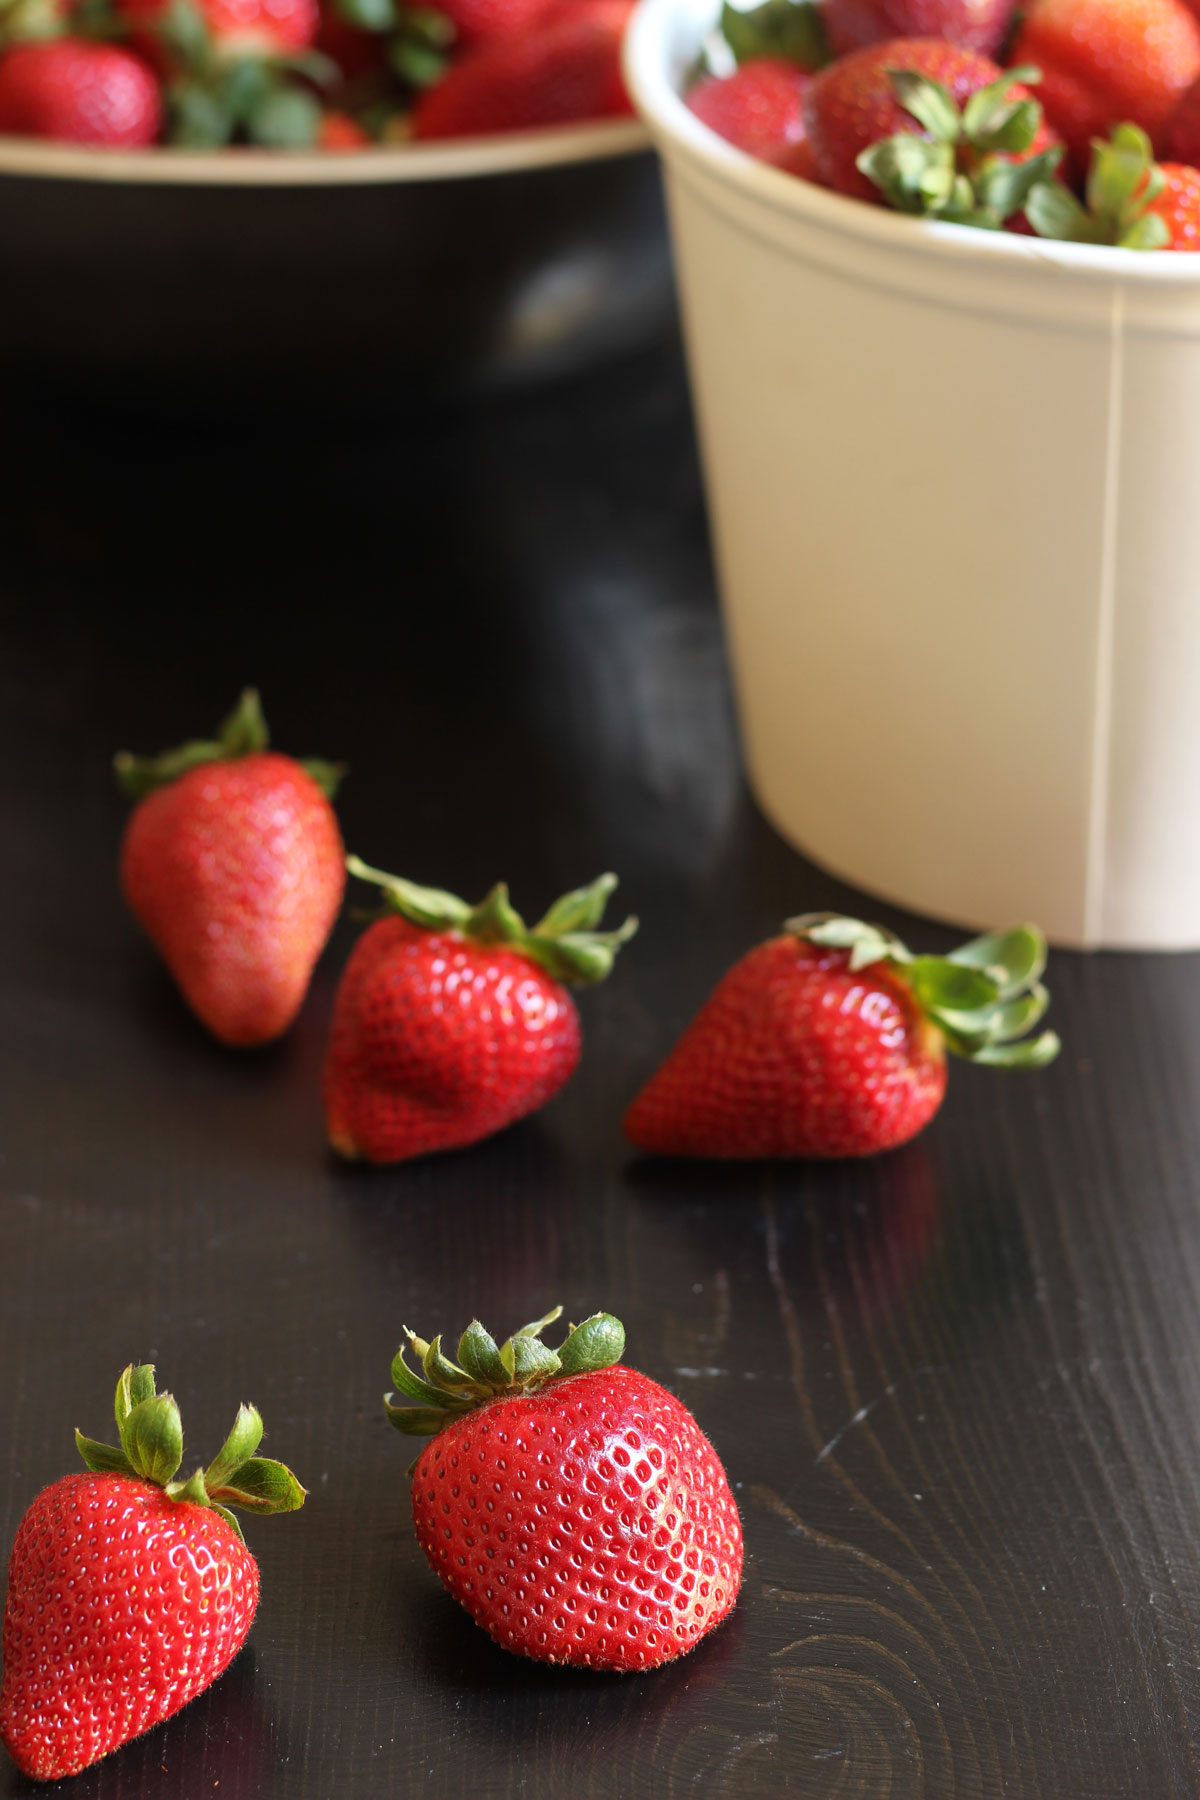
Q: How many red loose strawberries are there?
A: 5